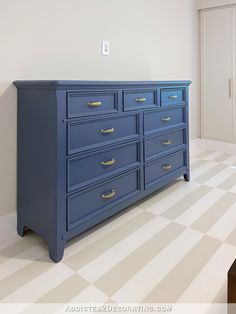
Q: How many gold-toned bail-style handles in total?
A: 9